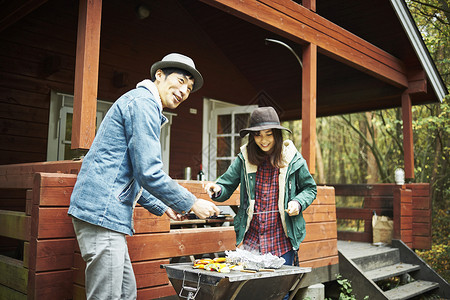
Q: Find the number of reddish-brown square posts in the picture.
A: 3